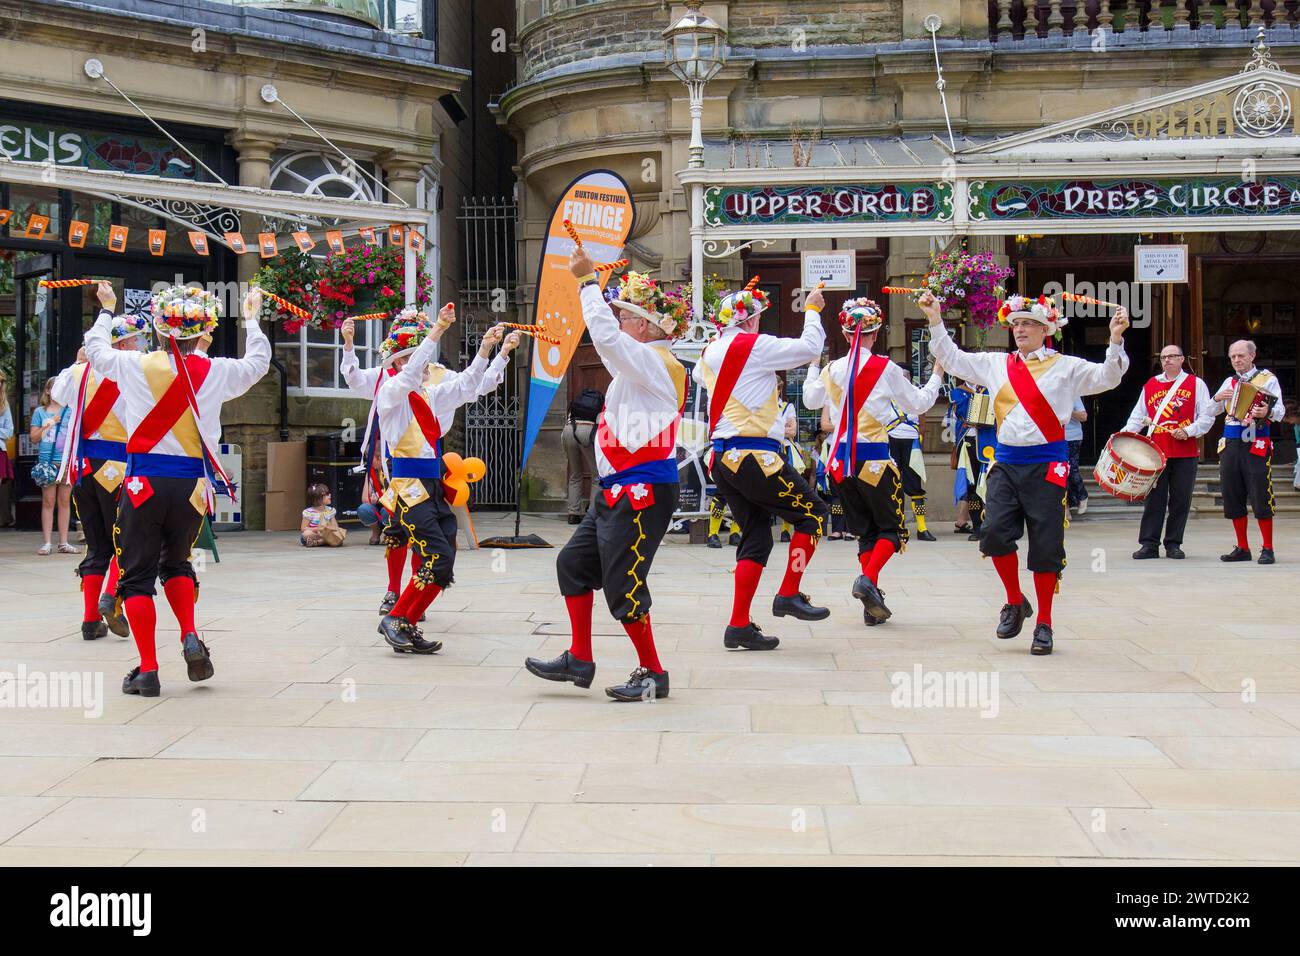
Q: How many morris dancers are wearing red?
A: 8